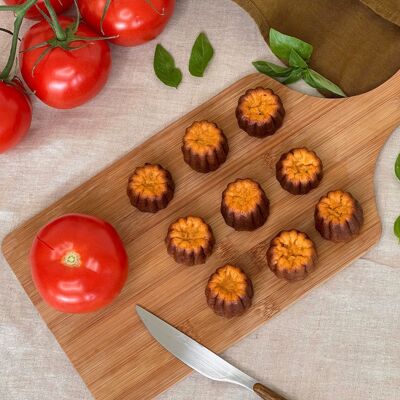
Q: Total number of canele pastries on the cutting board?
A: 9